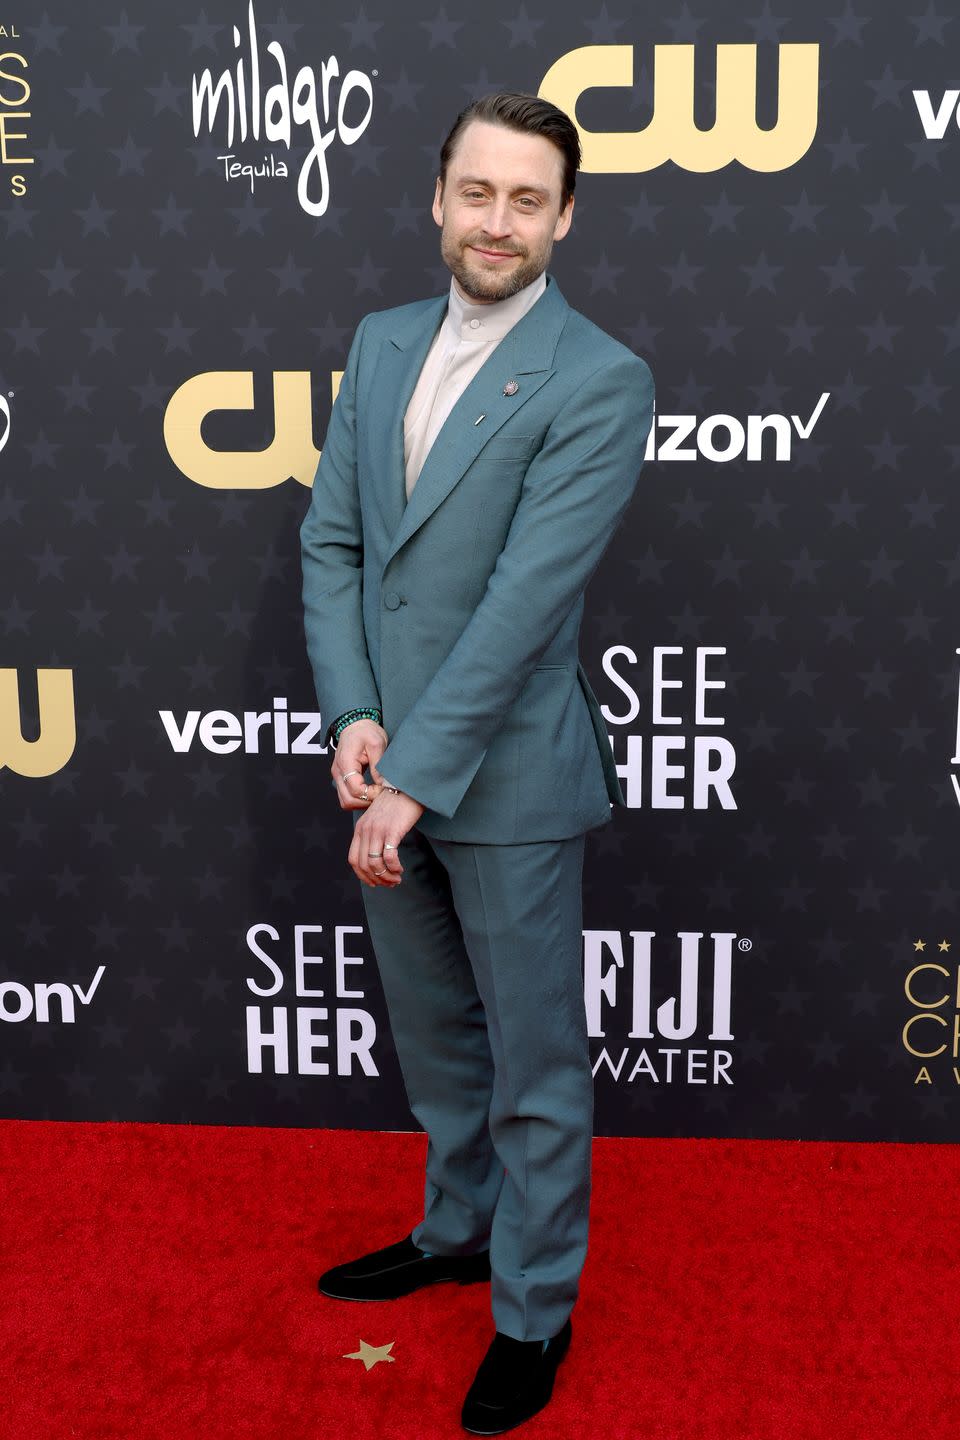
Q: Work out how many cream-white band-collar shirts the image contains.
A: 1